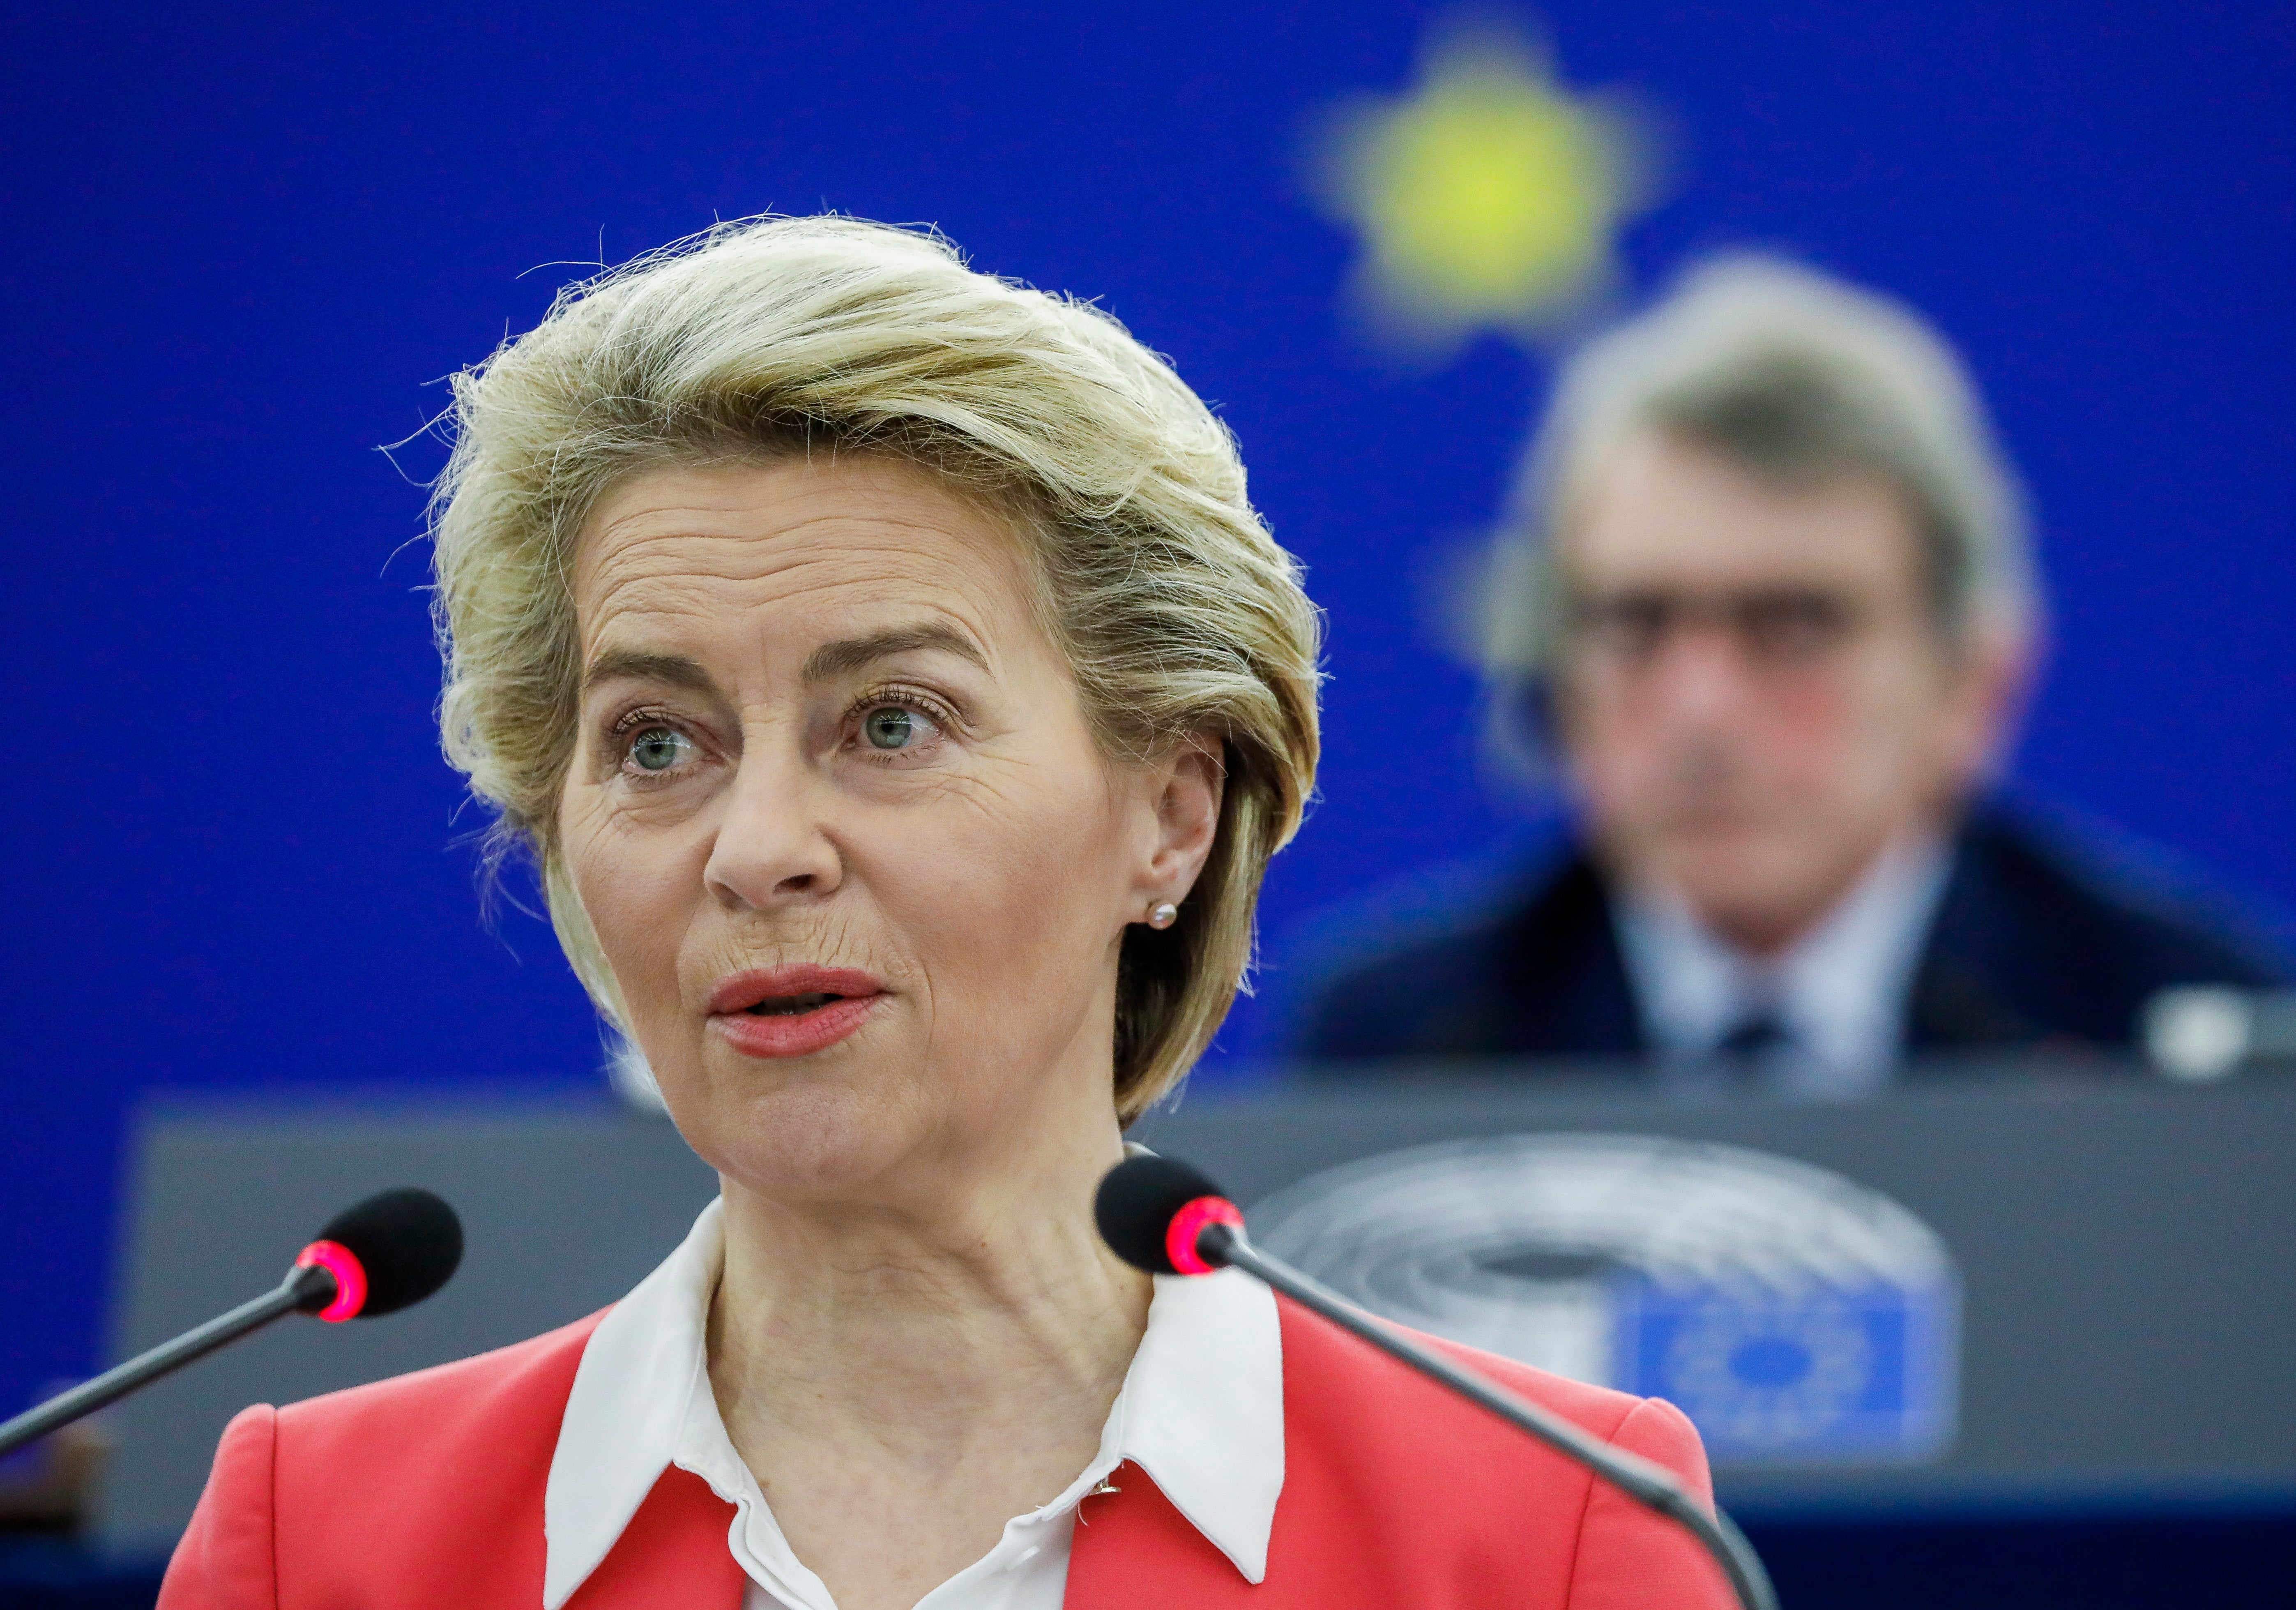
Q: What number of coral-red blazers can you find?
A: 1